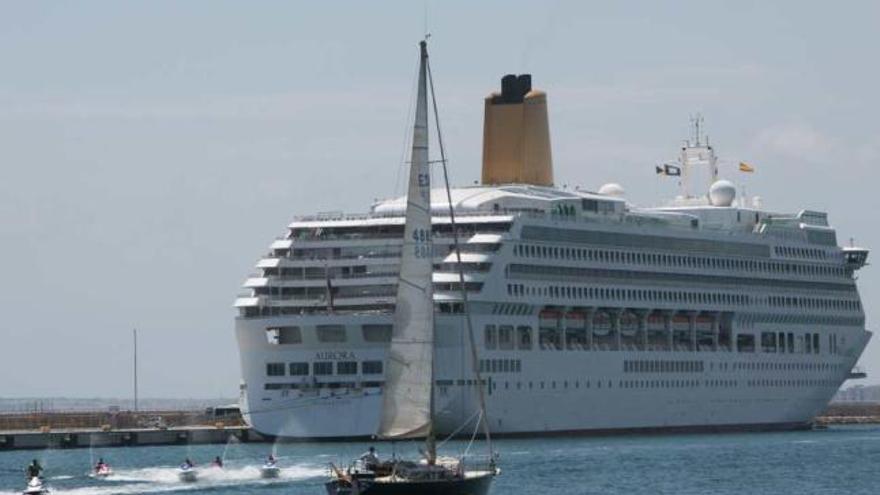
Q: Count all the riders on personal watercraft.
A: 5